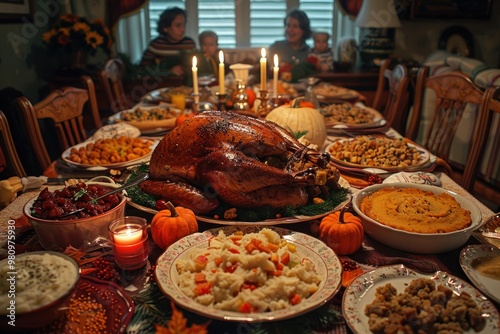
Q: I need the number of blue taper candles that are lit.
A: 0